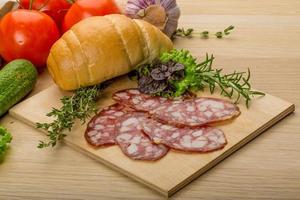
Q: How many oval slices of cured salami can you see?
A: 5